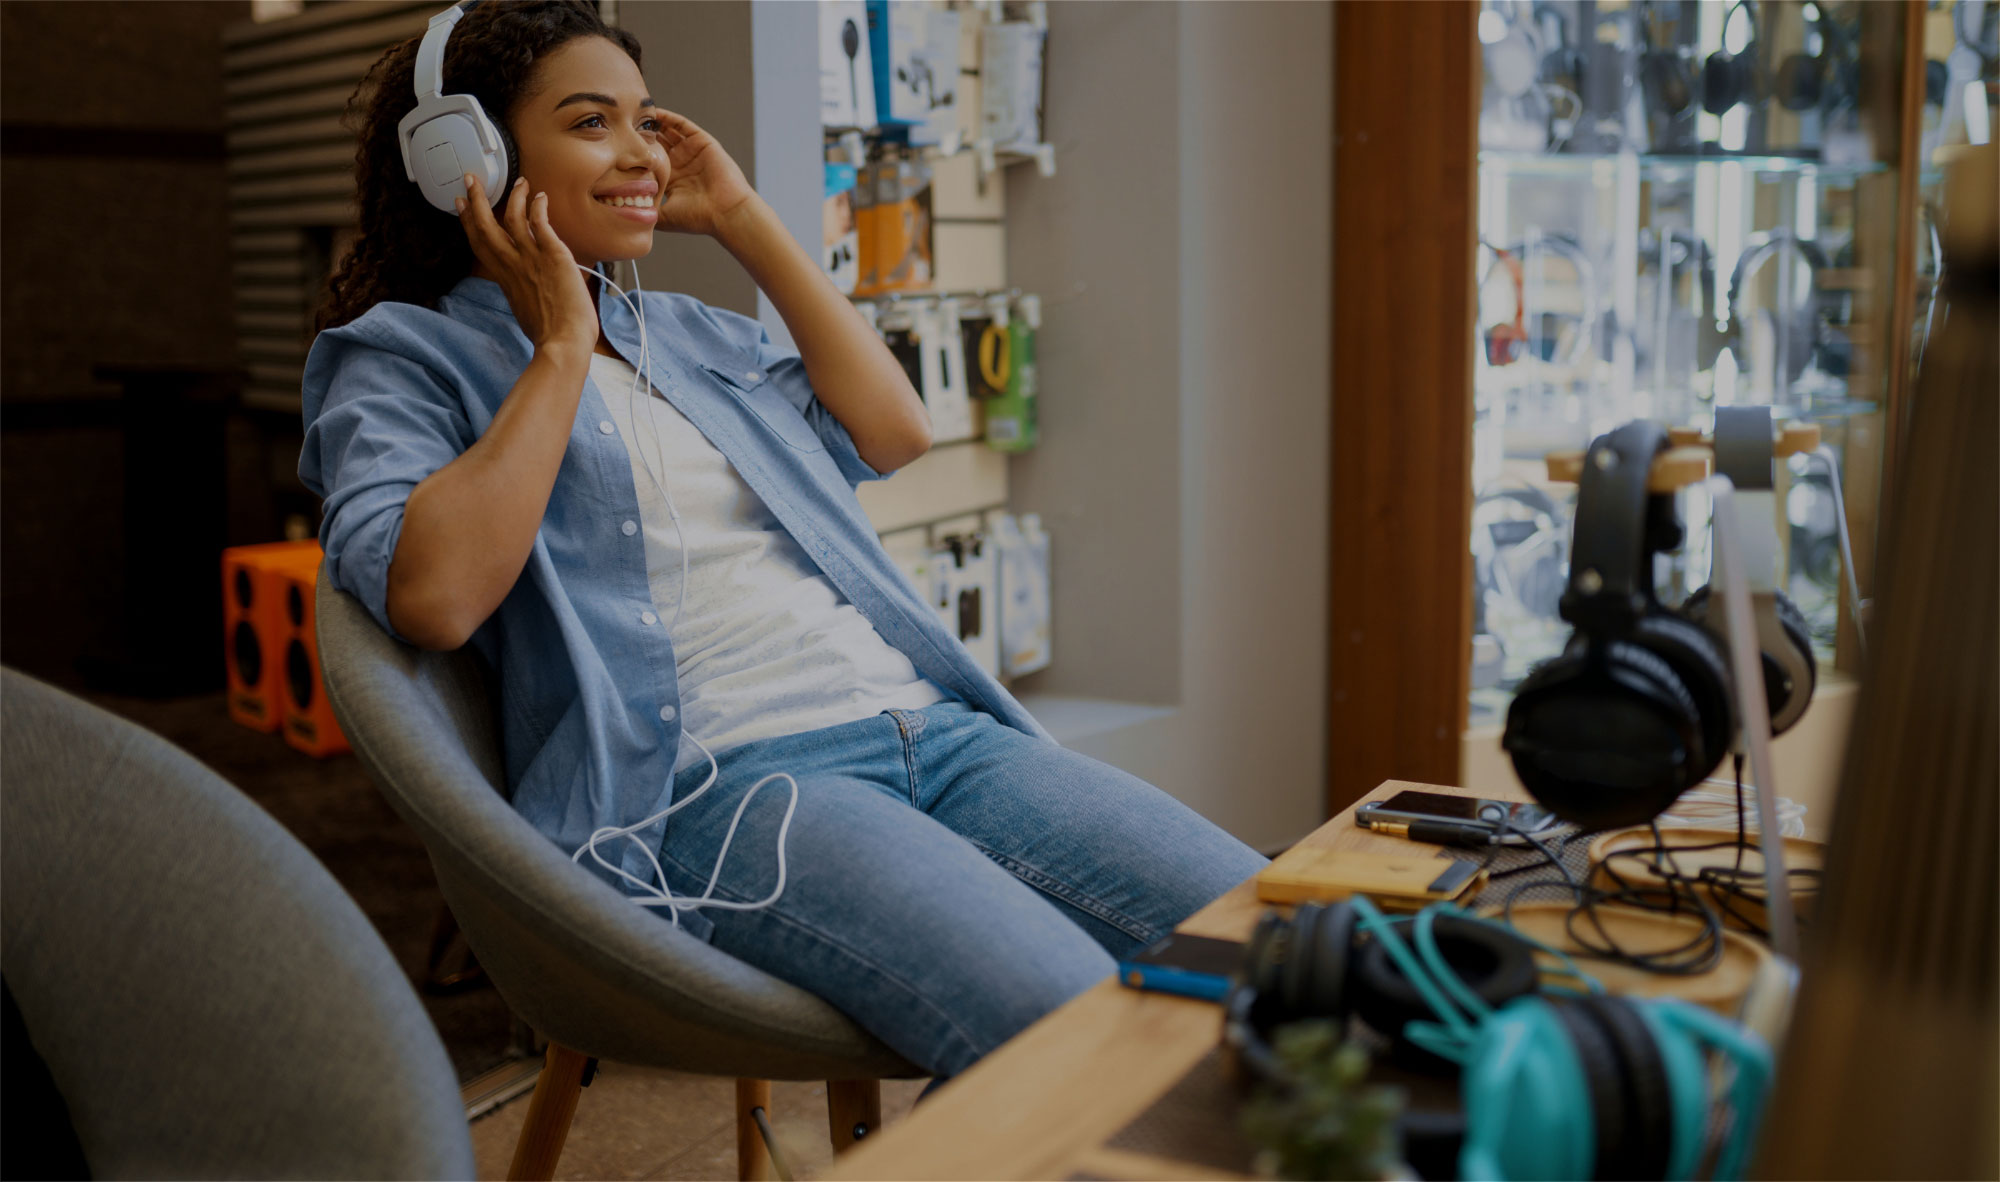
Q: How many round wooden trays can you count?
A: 2